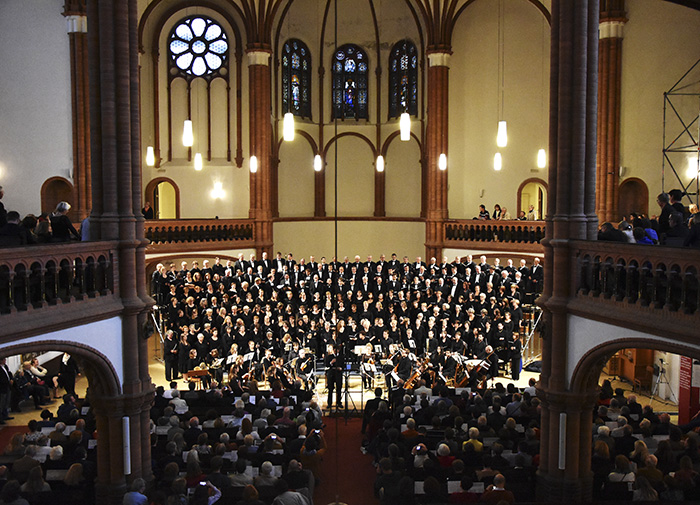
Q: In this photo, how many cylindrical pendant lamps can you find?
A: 12